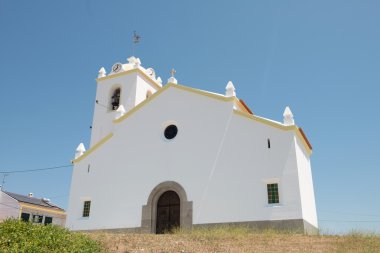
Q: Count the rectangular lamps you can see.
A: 0